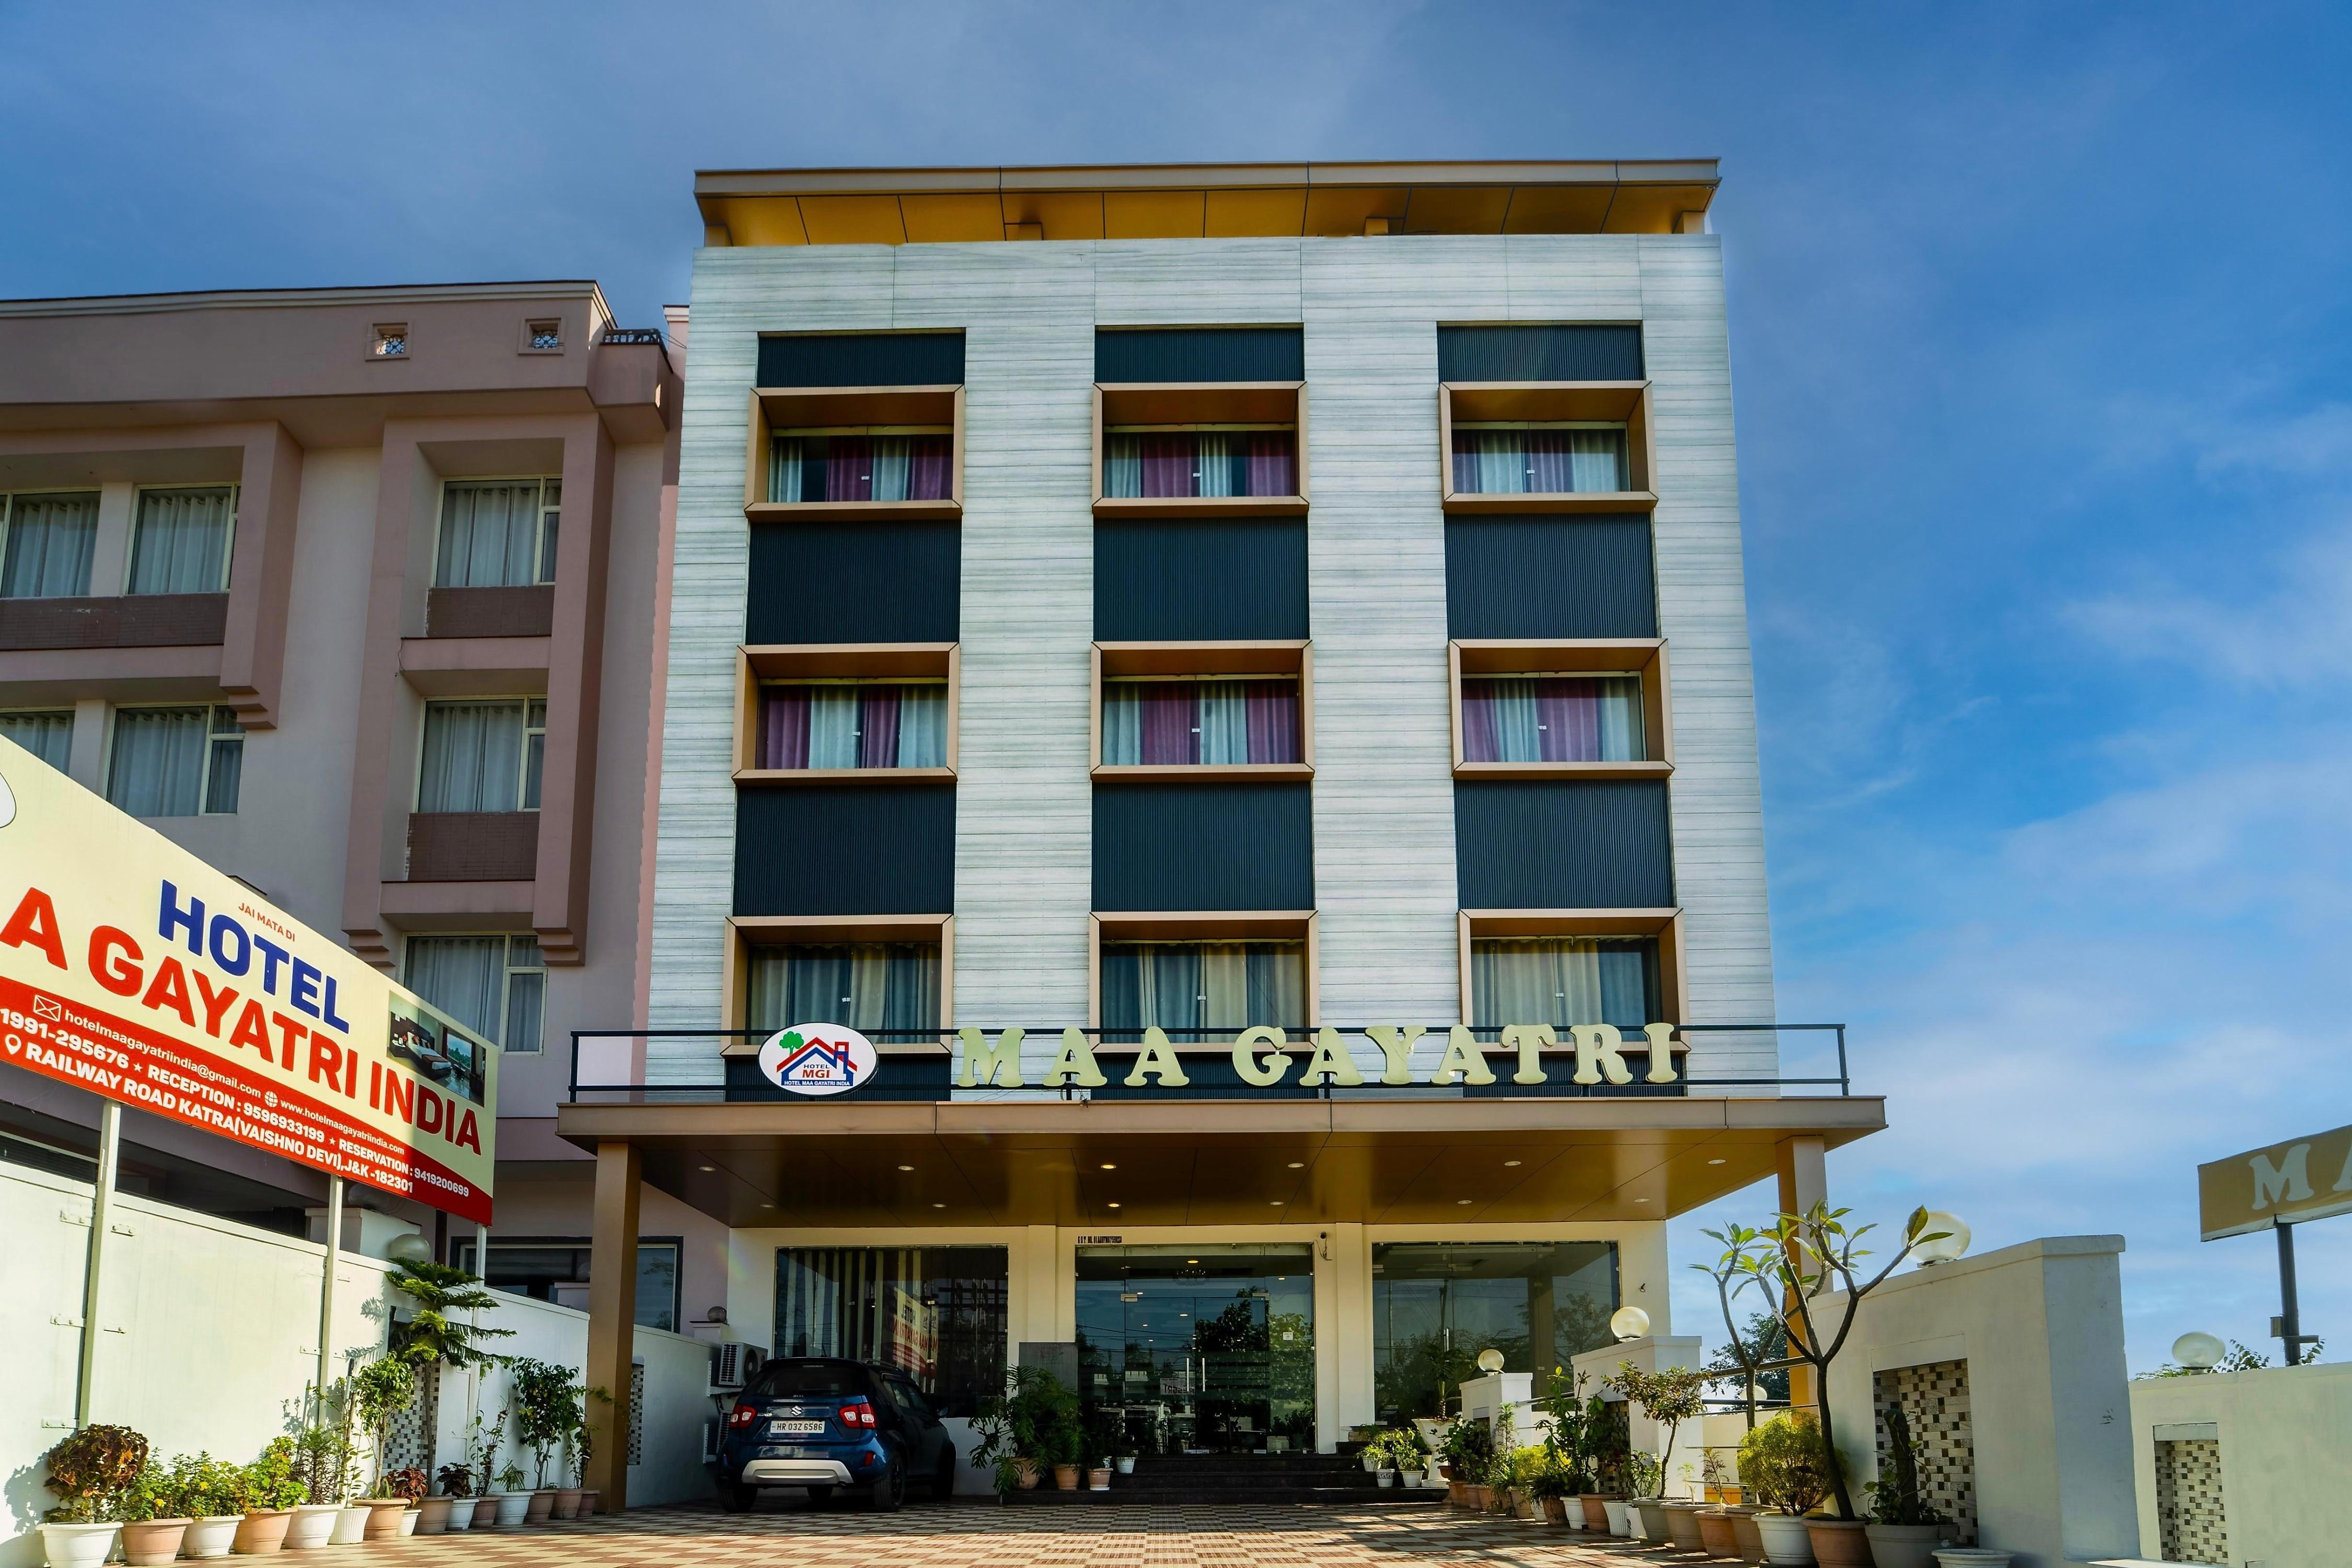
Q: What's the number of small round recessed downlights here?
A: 12